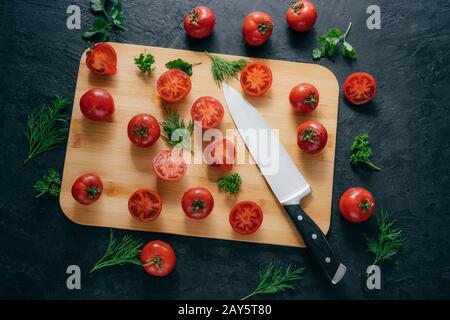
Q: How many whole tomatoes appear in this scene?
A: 11